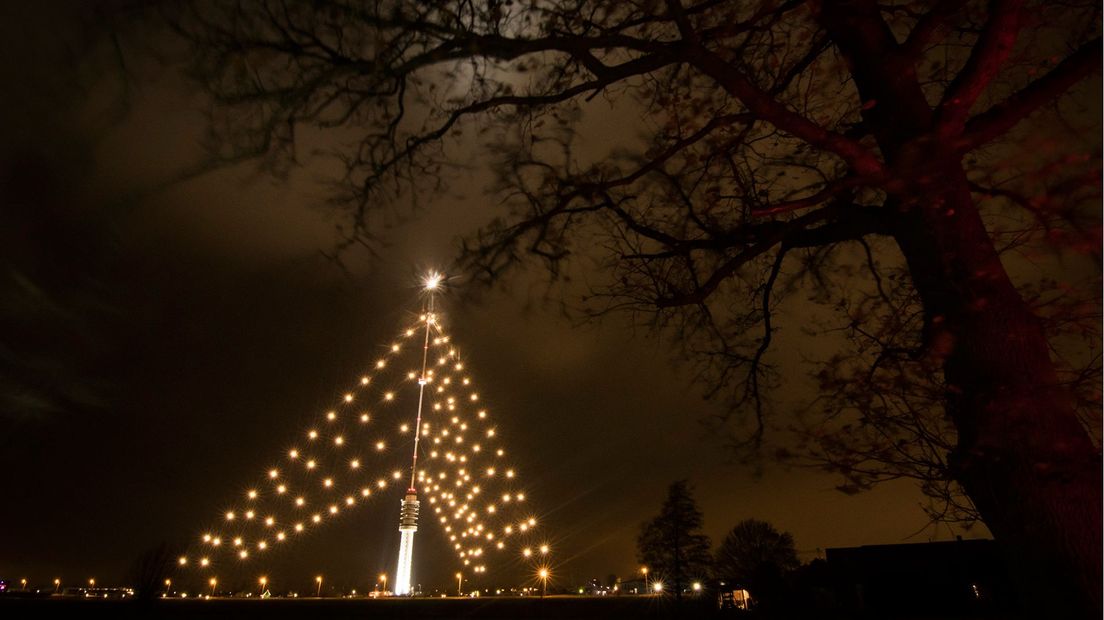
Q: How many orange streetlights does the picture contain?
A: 11